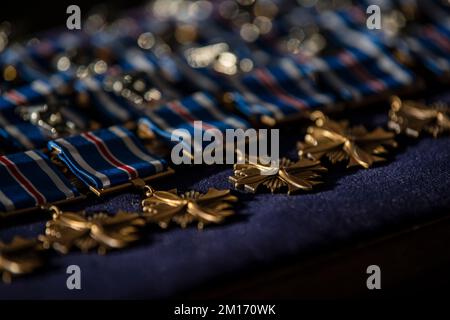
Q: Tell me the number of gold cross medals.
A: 6